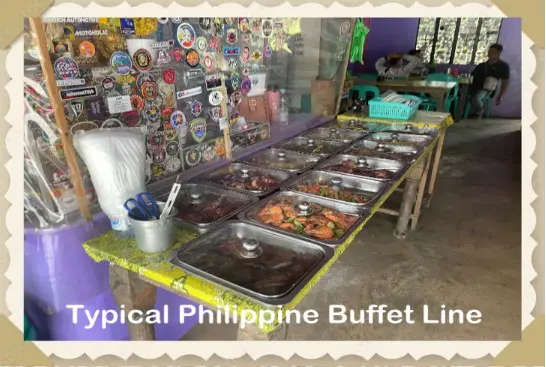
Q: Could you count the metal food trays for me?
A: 13